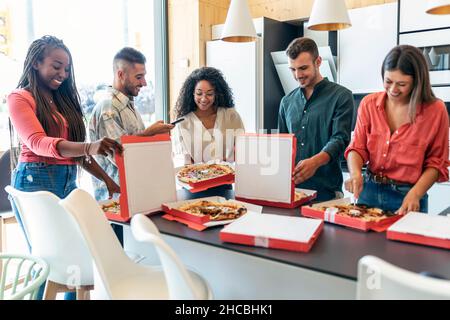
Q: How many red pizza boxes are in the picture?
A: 7